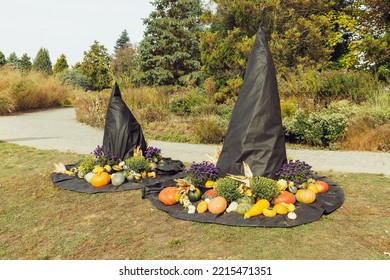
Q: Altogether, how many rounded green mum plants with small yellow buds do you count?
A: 4